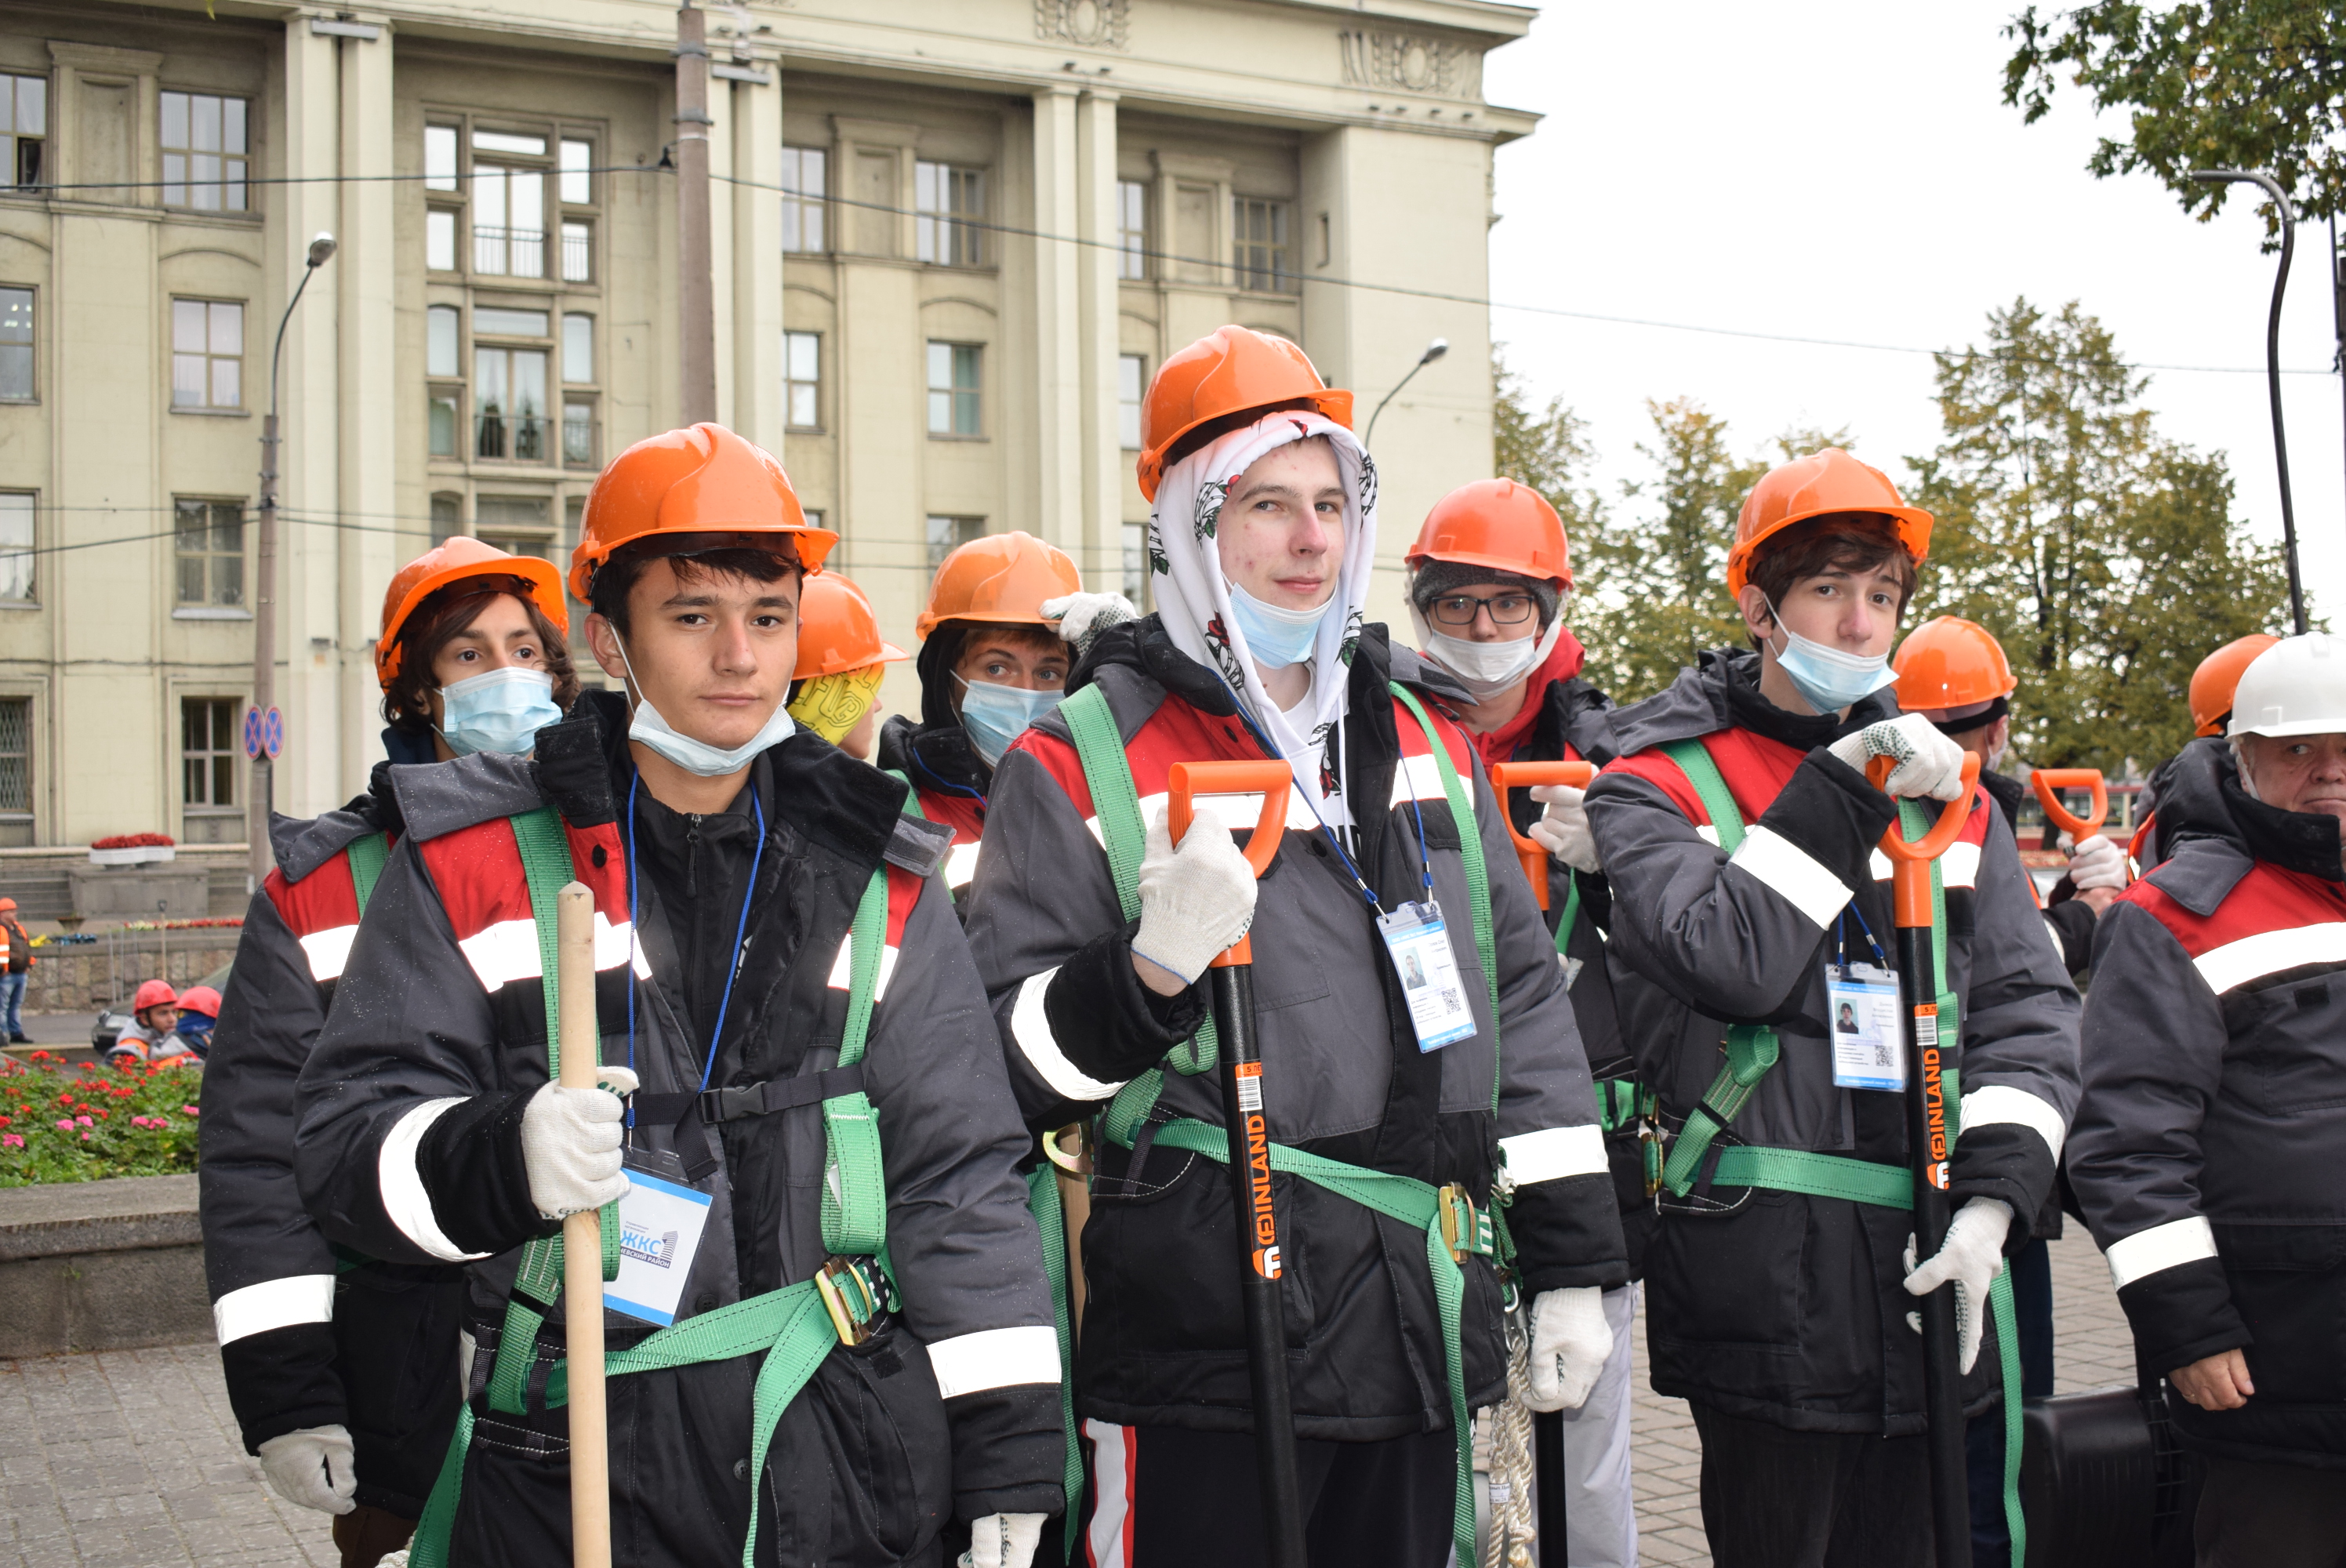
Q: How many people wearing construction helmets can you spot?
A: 13